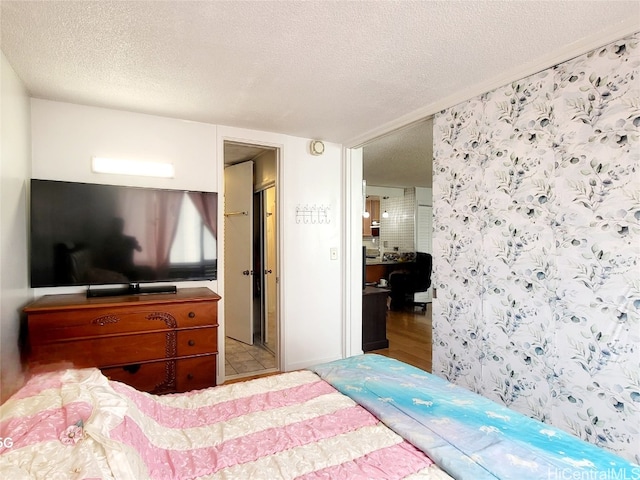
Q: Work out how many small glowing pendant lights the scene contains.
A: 2